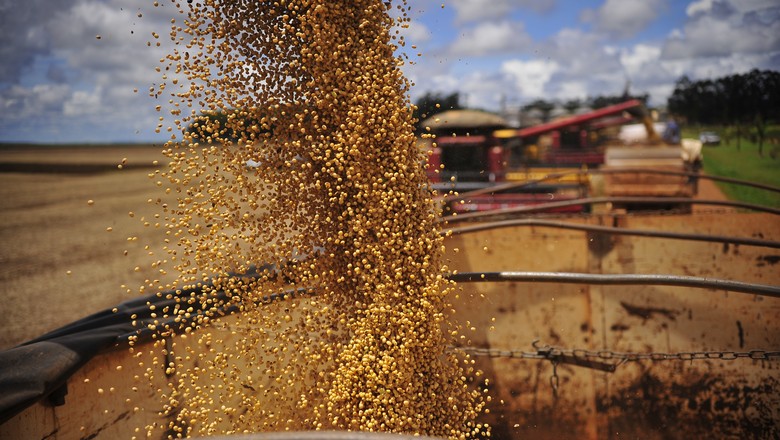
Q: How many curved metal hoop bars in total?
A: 4